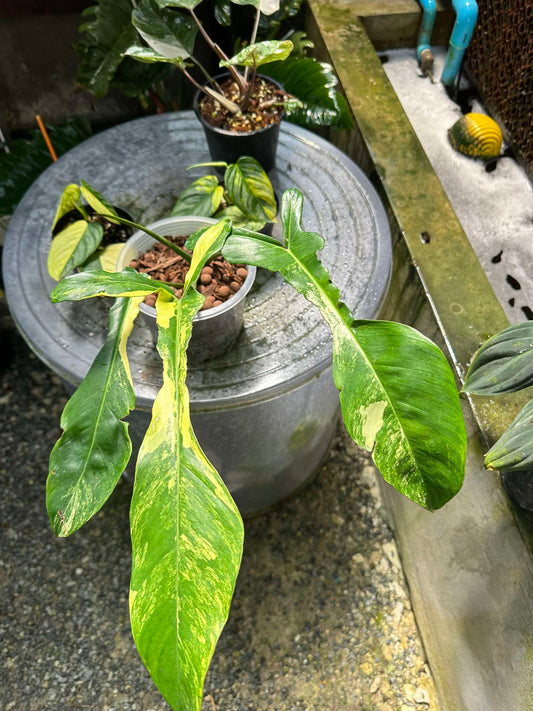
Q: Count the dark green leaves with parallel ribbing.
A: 2